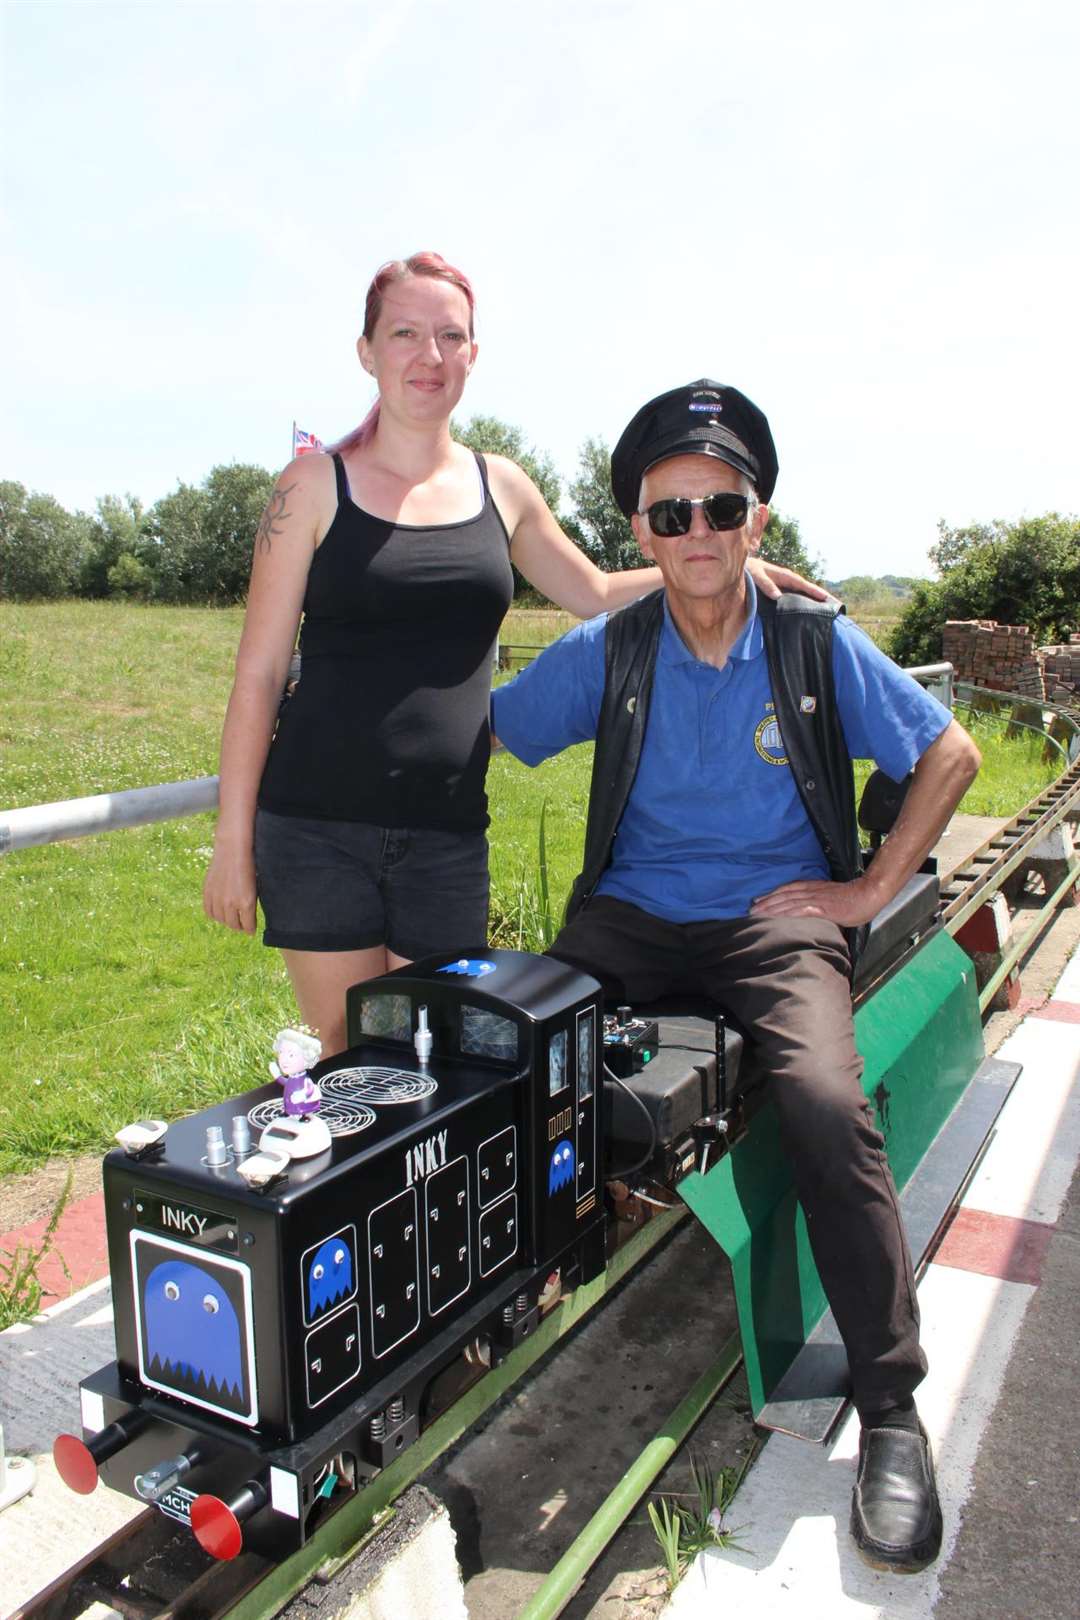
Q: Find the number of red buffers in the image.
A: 2